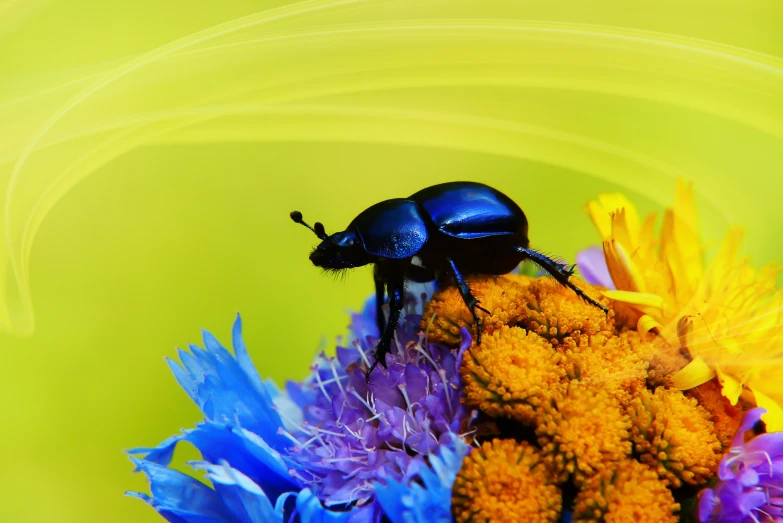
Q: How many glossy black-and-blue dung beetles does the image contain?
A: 1